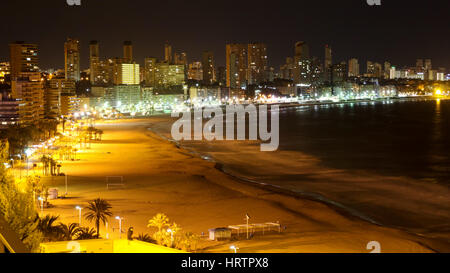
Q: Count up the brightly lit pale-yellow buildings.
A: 1